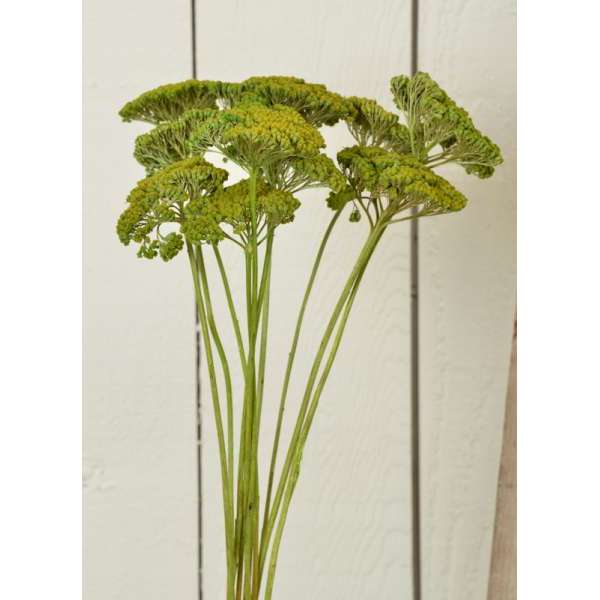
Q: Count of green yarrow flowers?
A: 10